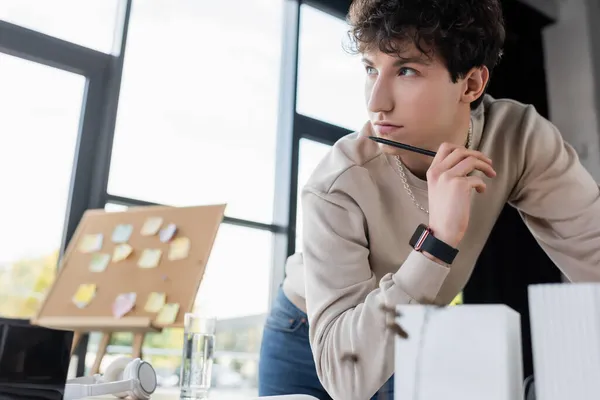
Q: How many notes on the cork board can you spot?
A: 12